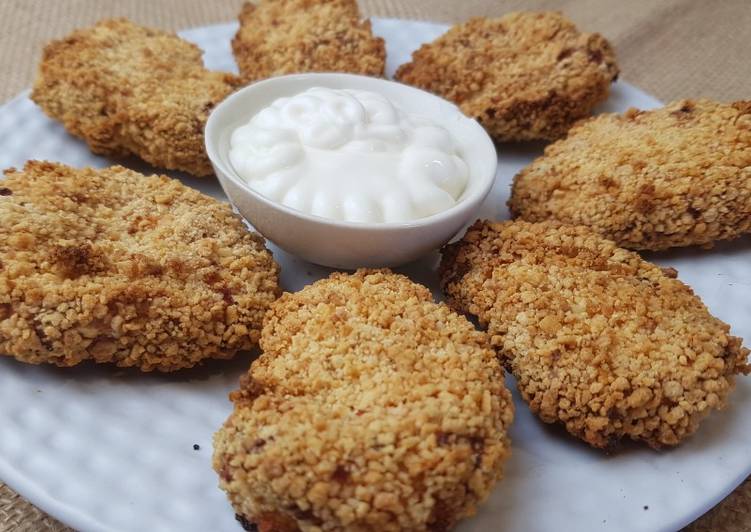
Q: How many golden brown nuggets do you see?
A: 7